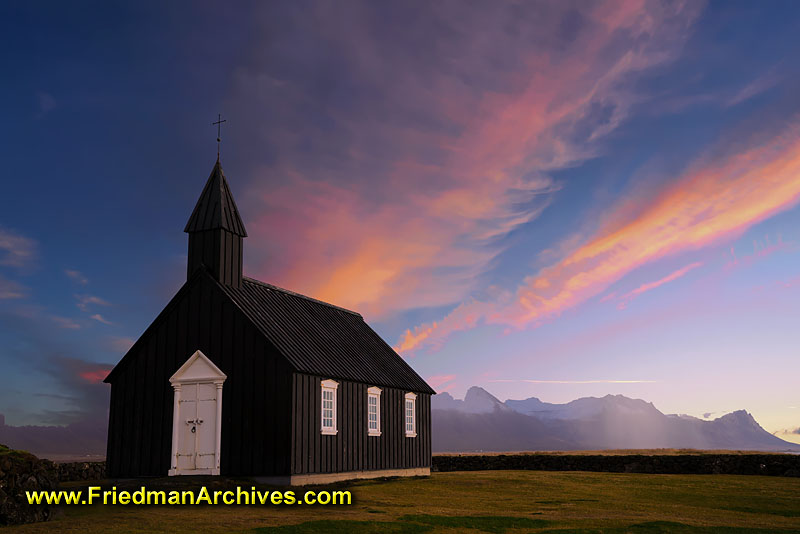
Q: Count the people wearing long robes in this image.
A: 0